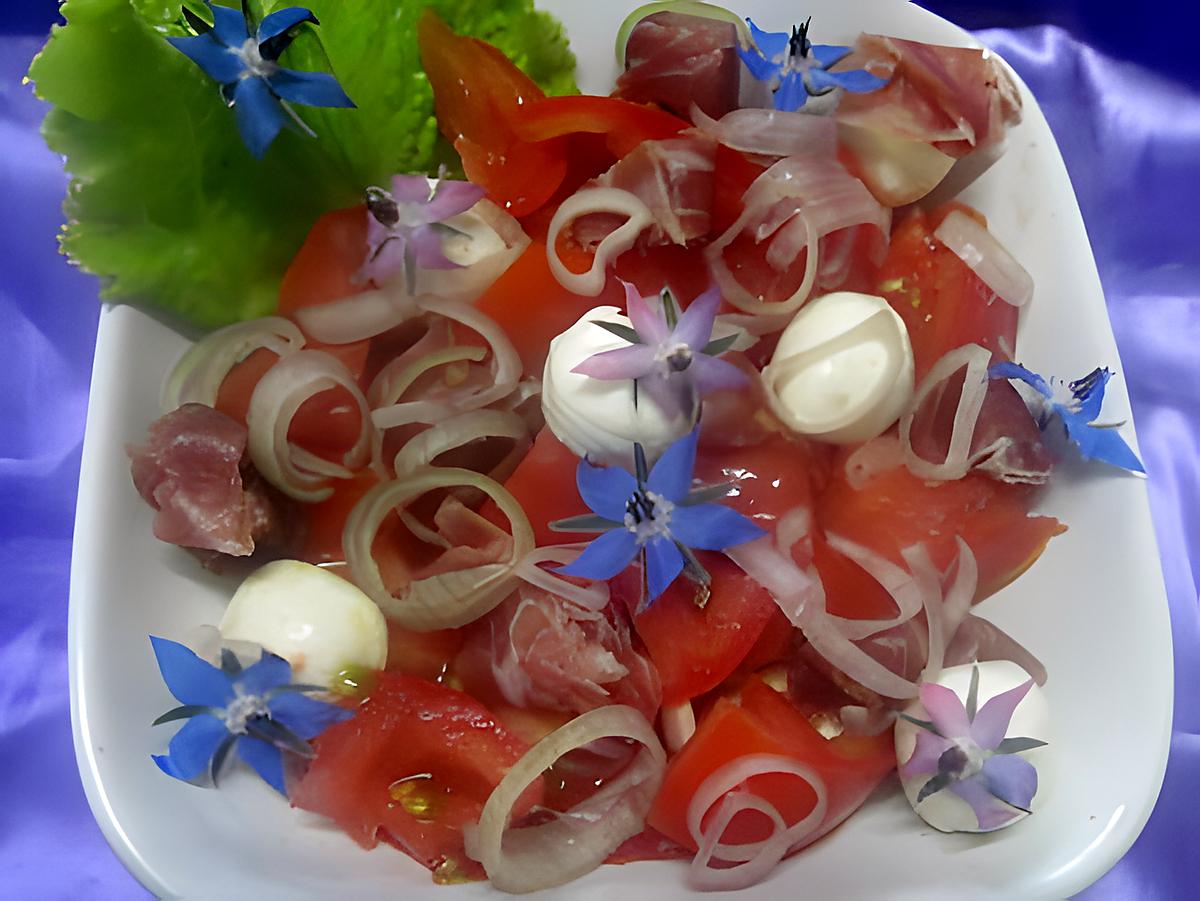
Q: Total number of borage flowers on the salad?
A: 8